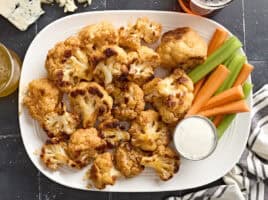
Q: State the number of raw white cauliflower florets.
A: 0